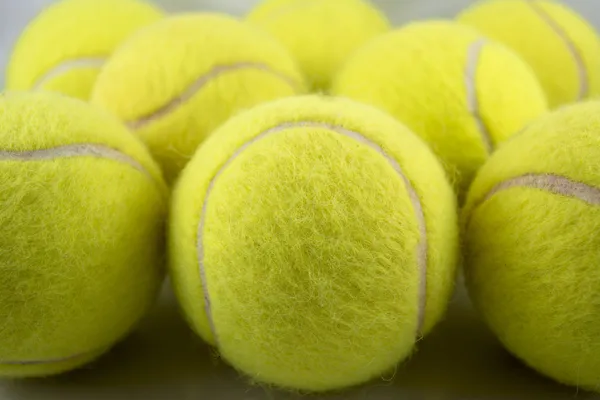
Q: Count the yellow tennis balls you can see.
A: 8